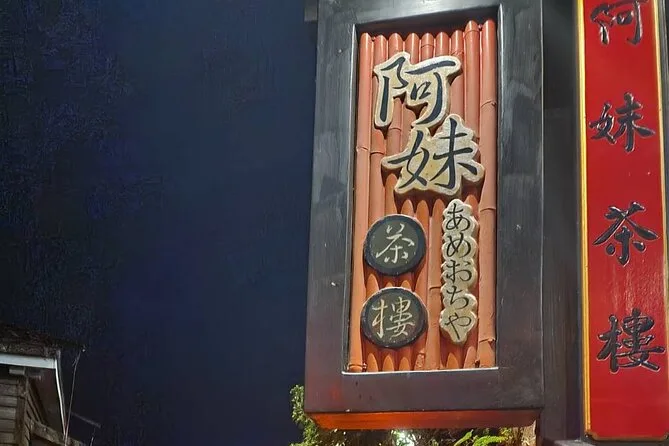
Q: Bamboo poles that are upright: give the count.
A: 9